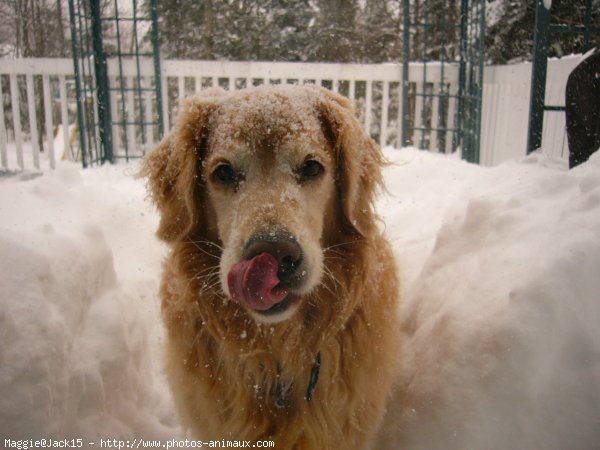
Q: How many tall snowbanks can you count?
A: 2